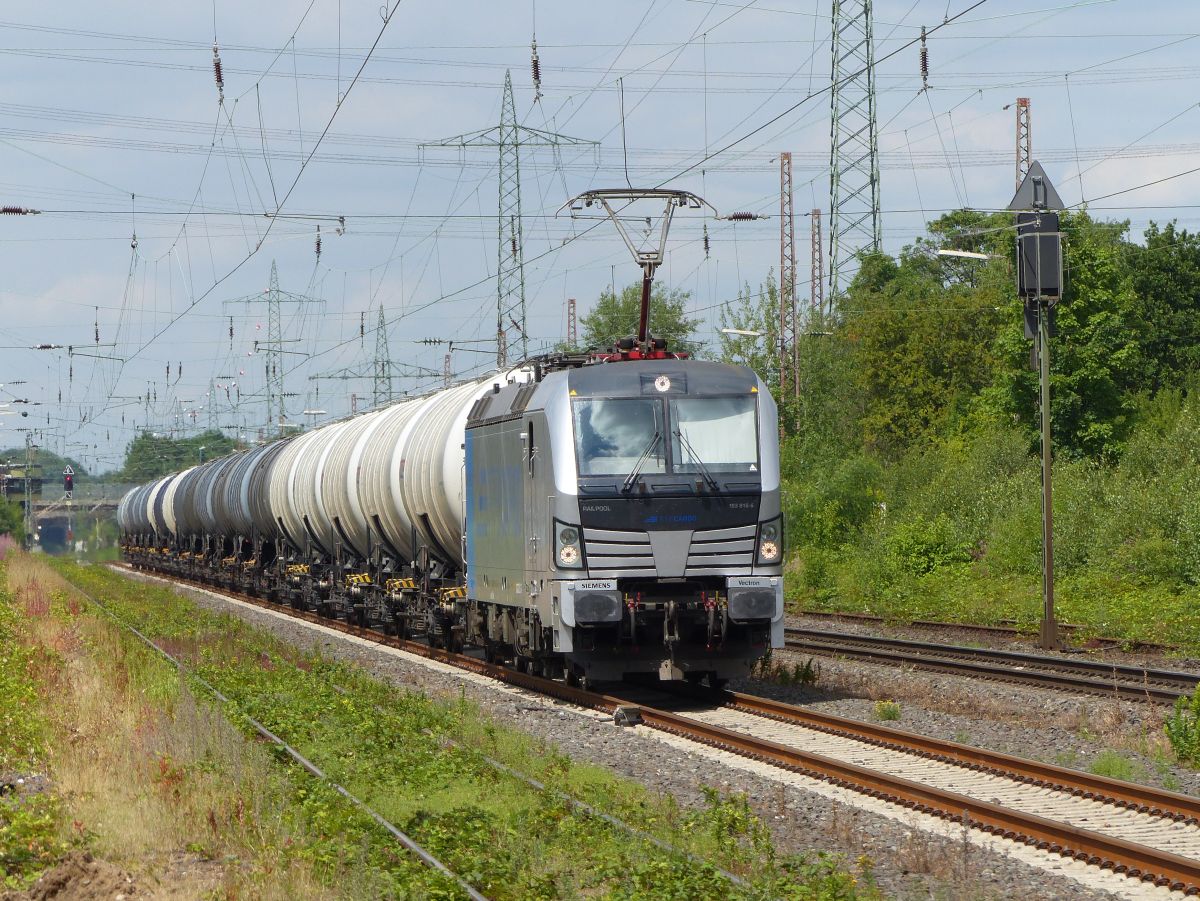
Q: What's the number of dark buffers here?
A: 2